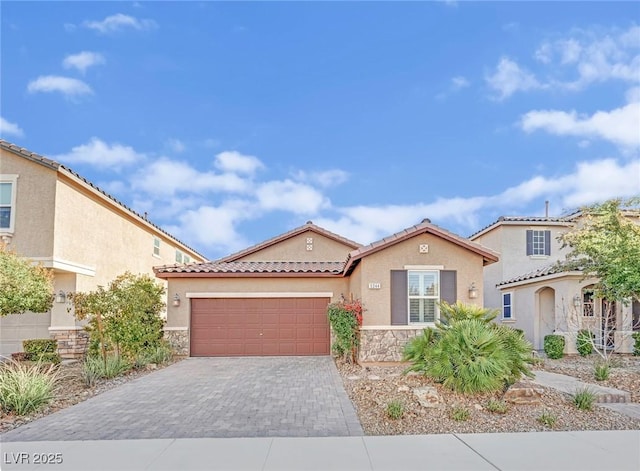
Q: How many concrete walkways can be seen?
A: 2